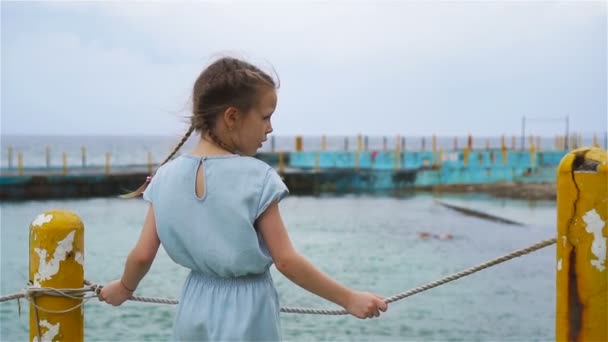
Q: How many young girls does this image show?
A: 1